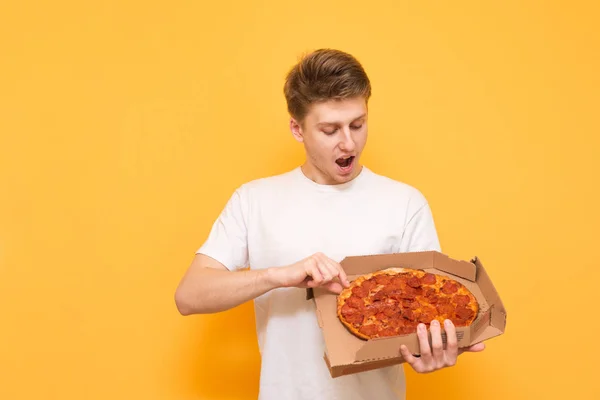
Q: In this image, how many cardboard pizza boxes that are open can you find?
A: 1